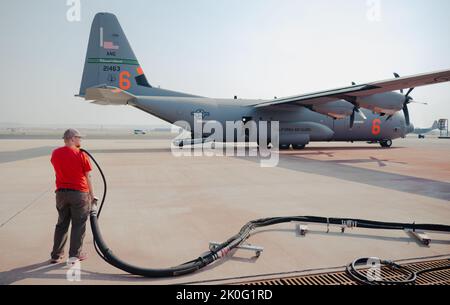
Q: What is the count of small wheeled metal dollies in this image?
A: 3